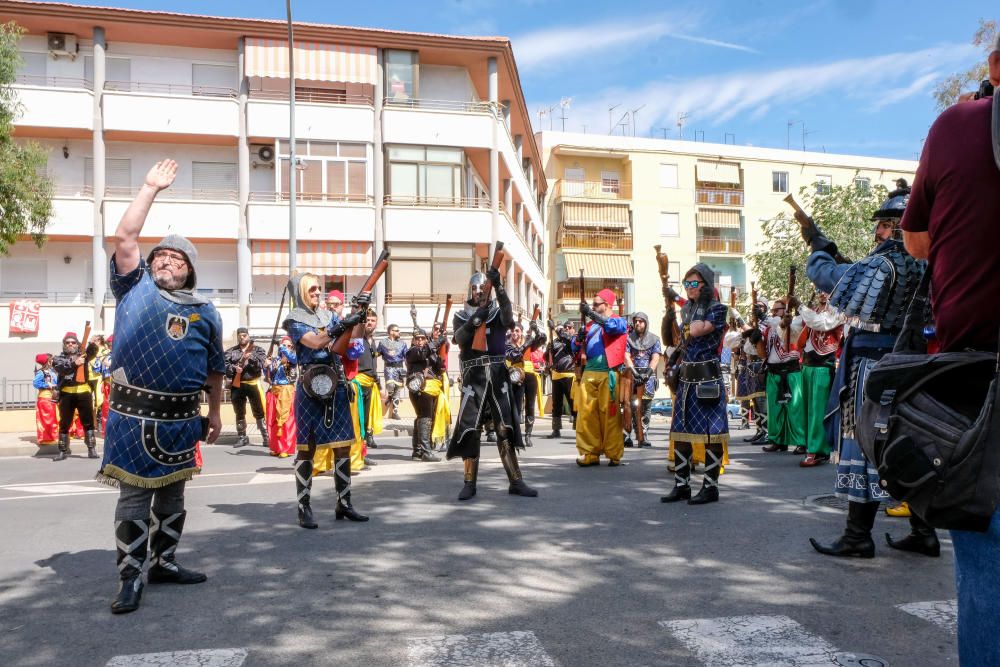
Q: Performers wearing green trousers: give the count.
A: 2